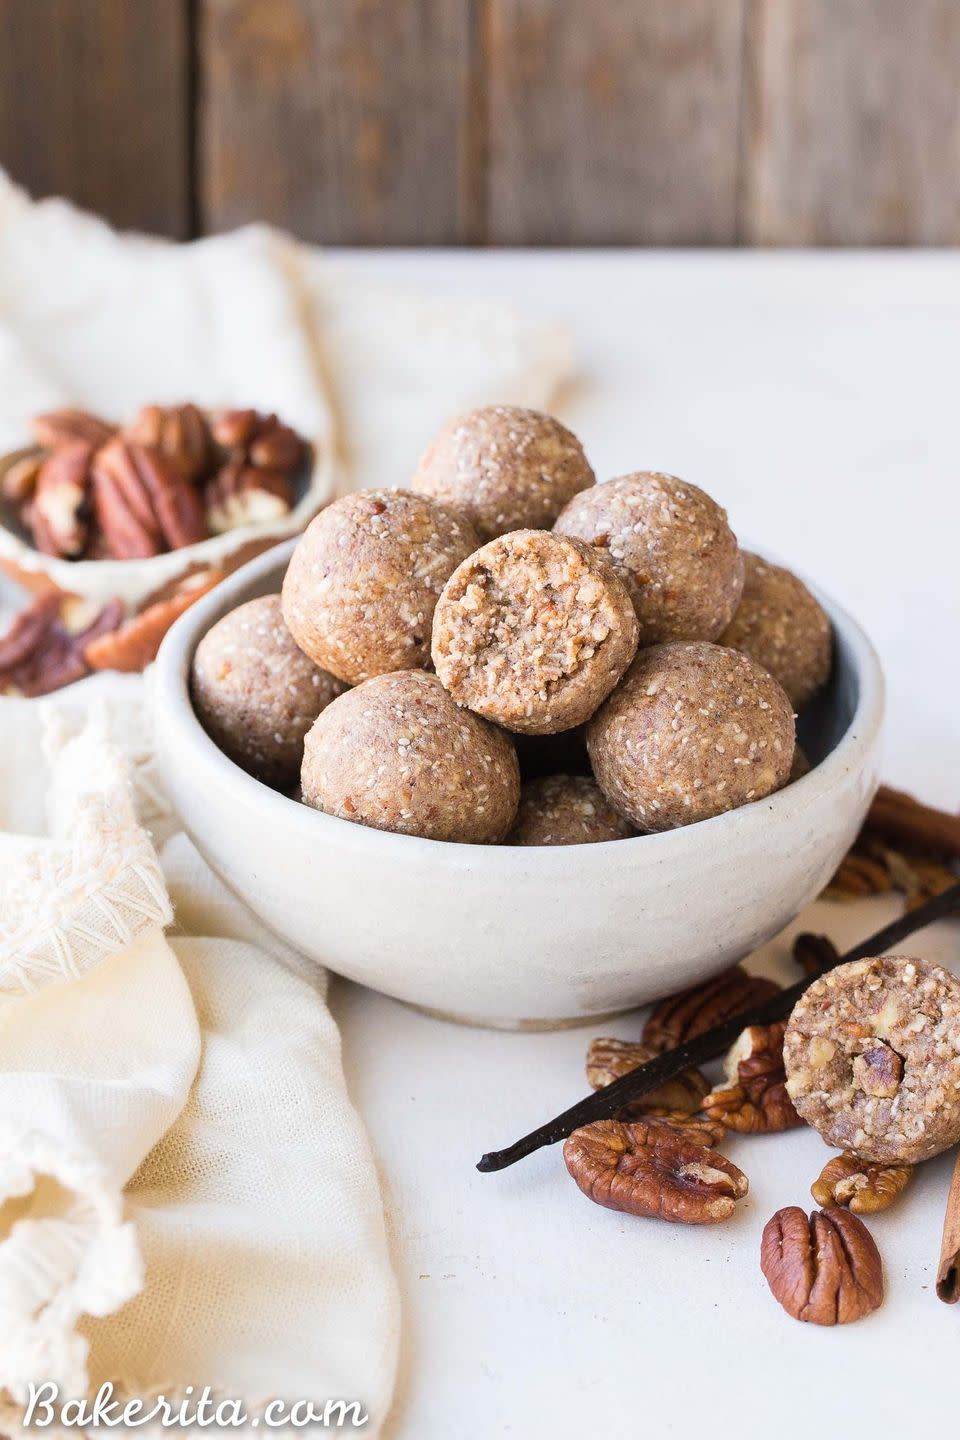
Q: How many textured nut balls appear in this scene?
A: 10